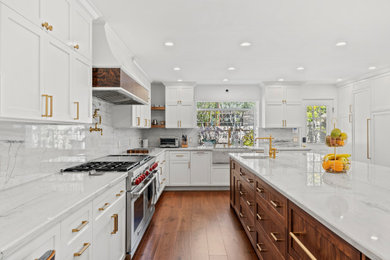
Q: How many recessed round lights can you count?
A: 11